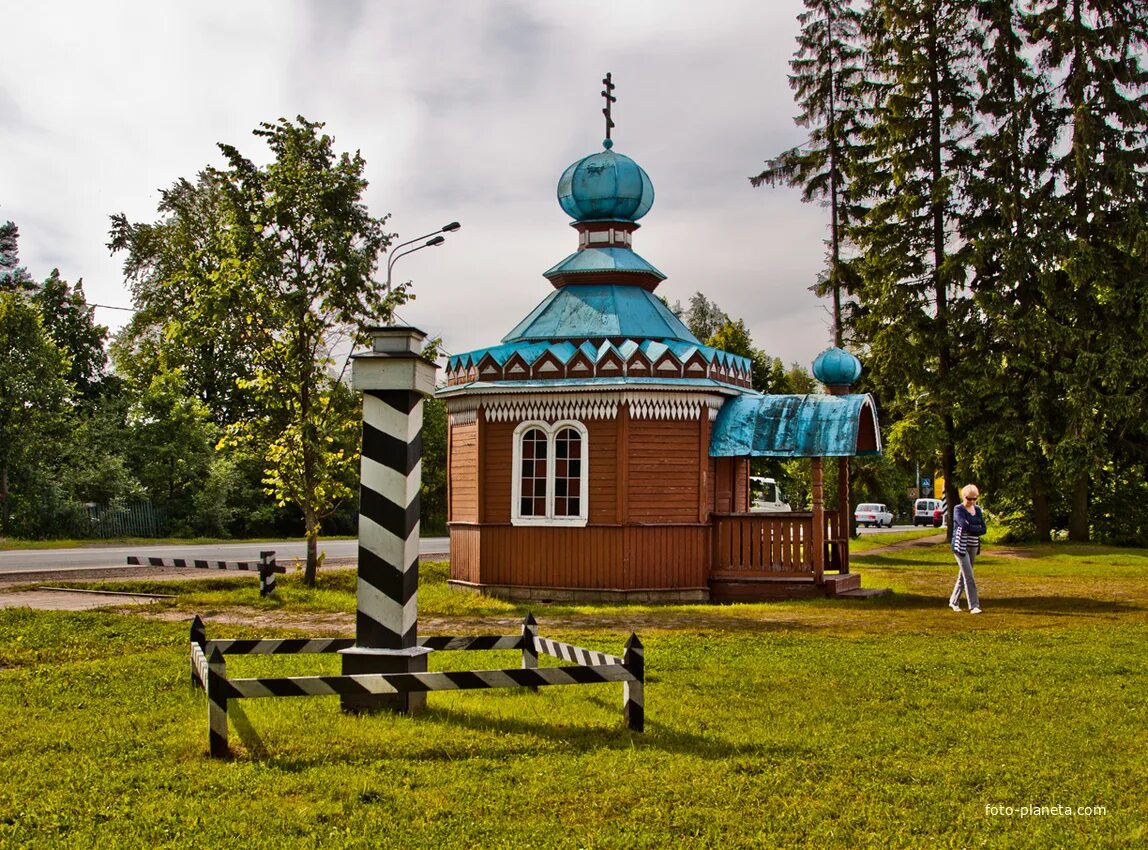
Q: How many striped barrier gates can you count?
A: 1